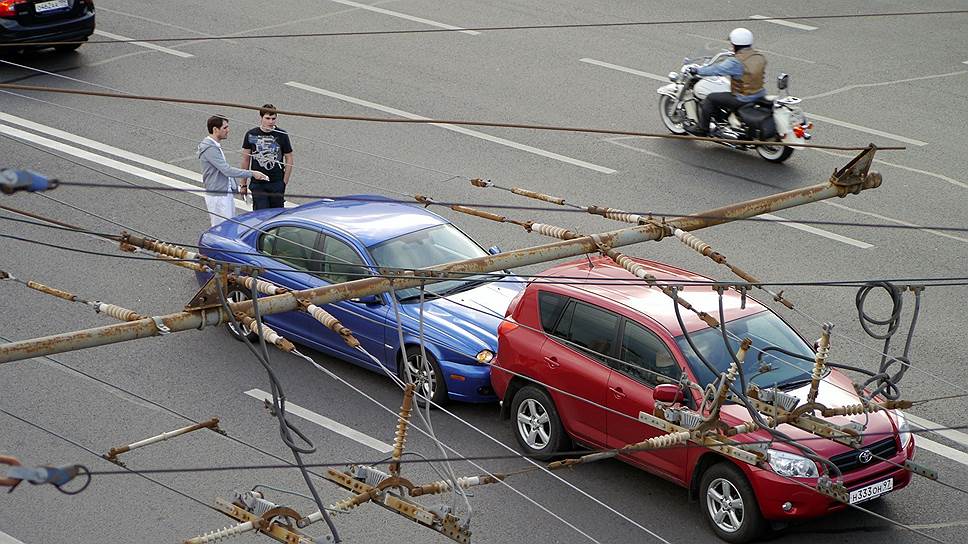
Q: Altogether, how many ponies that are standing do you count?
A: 0